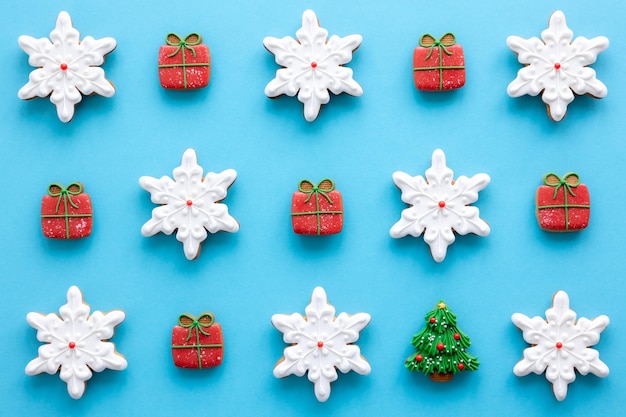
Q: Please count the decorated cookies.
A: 15